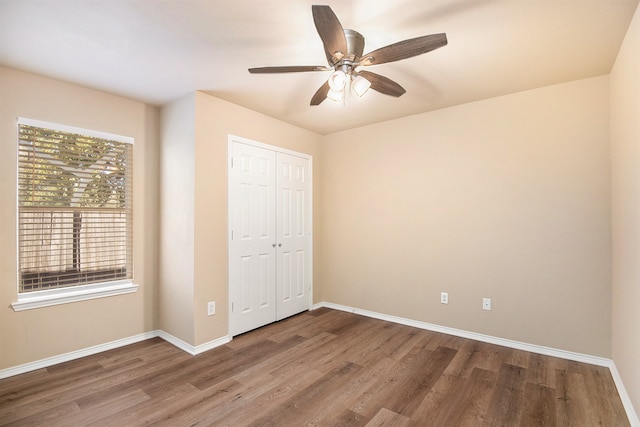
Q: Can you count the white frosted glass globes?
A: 3